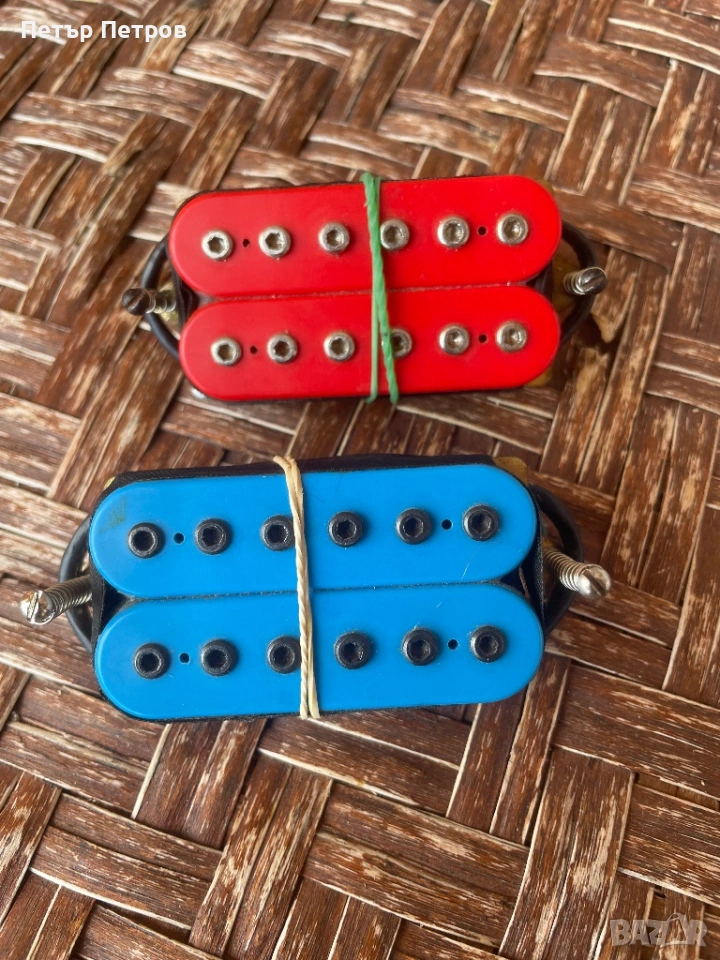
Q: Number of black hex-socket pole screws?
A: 12